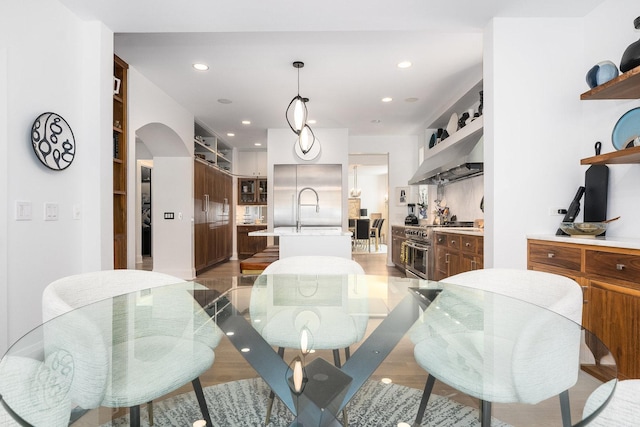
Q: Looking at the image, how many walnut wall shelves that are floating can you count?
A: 2